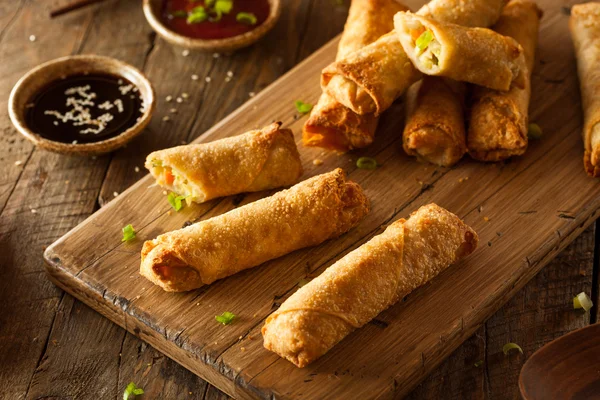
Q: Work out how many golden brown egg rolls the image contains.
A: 9